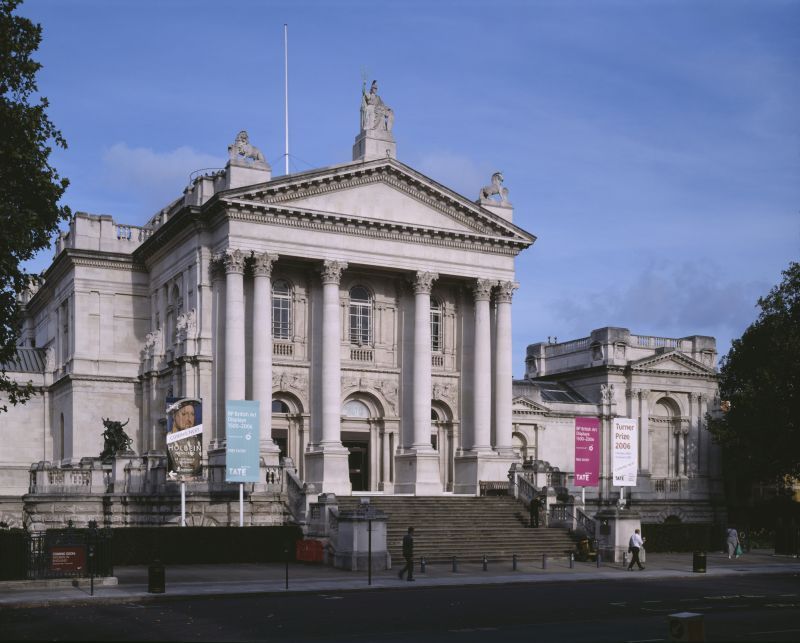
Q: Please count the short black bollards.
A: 8